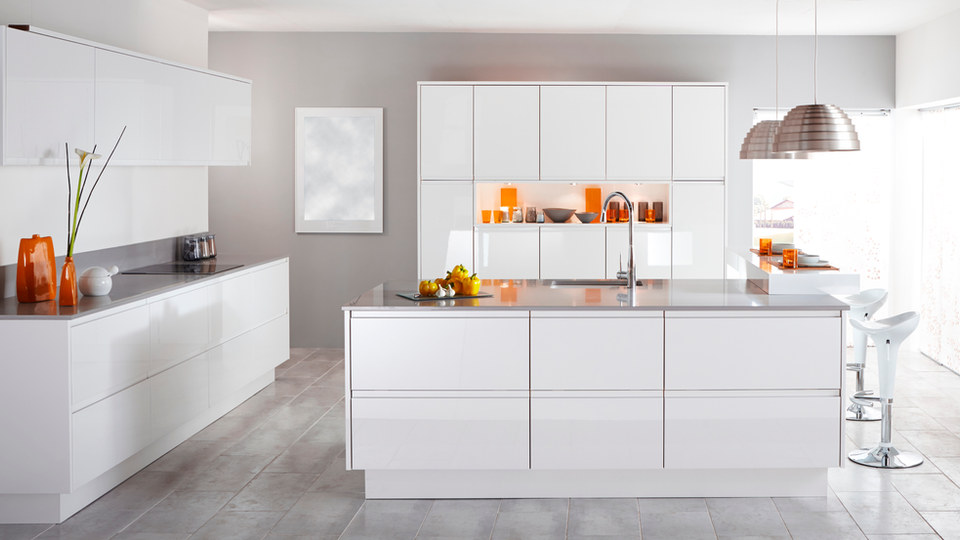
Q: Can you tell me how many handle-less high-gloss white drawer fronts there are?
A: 12